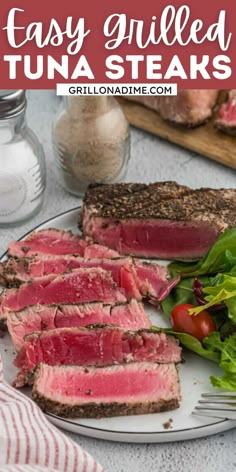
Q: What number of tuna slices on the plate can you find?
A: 6